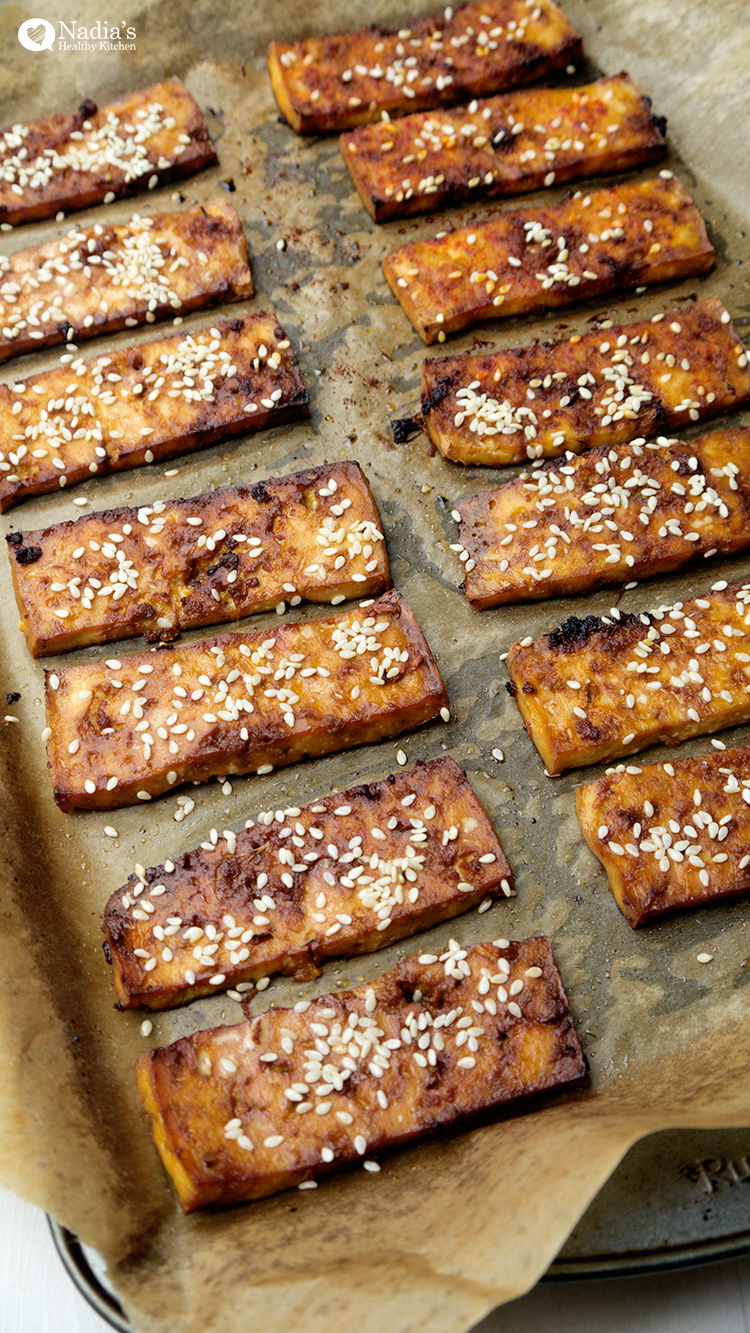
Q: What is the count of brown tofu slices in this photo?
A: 14